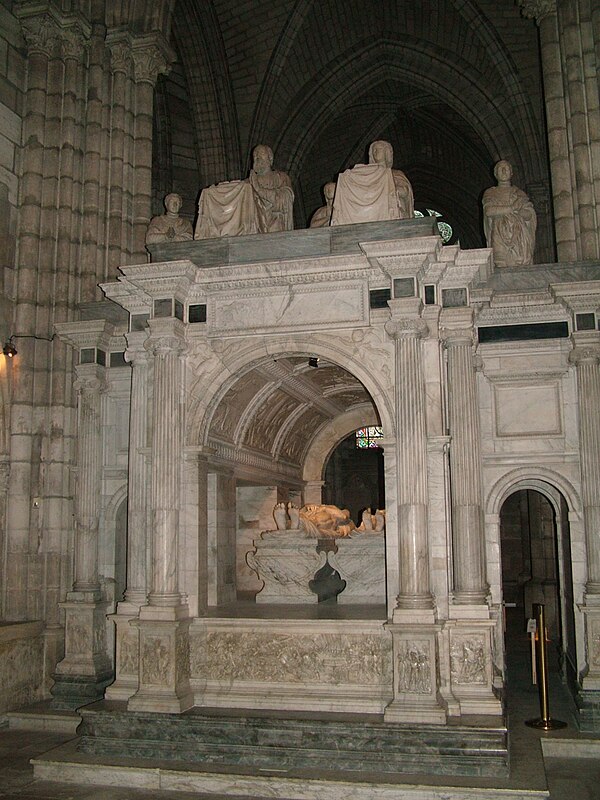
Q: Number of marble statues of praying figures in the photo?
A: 5